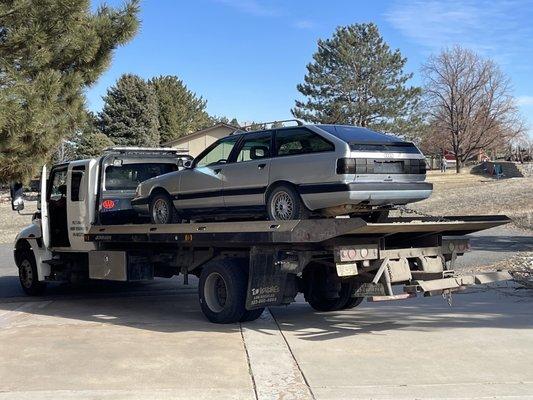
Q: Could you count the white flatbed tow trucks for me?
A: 1